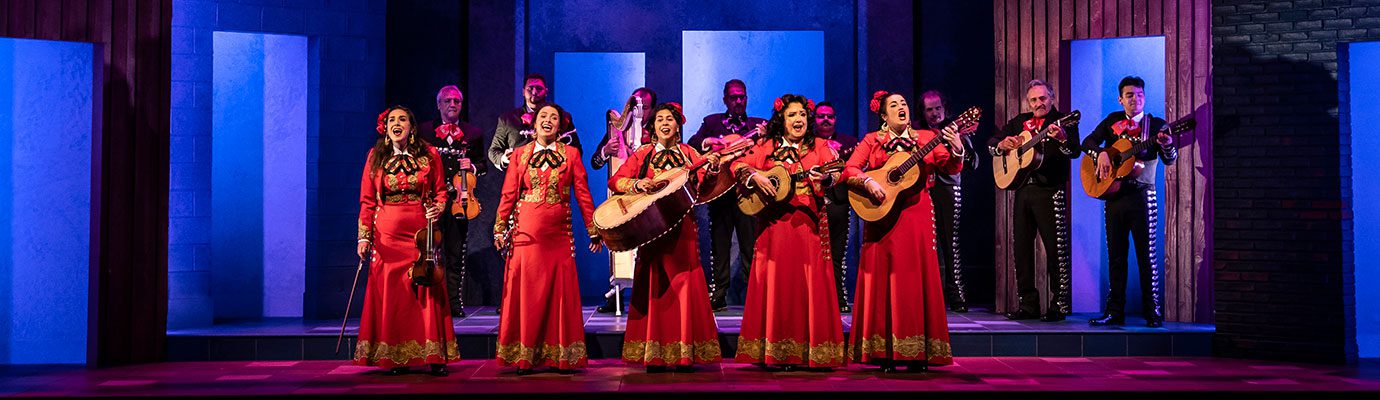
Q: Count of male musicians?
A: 8